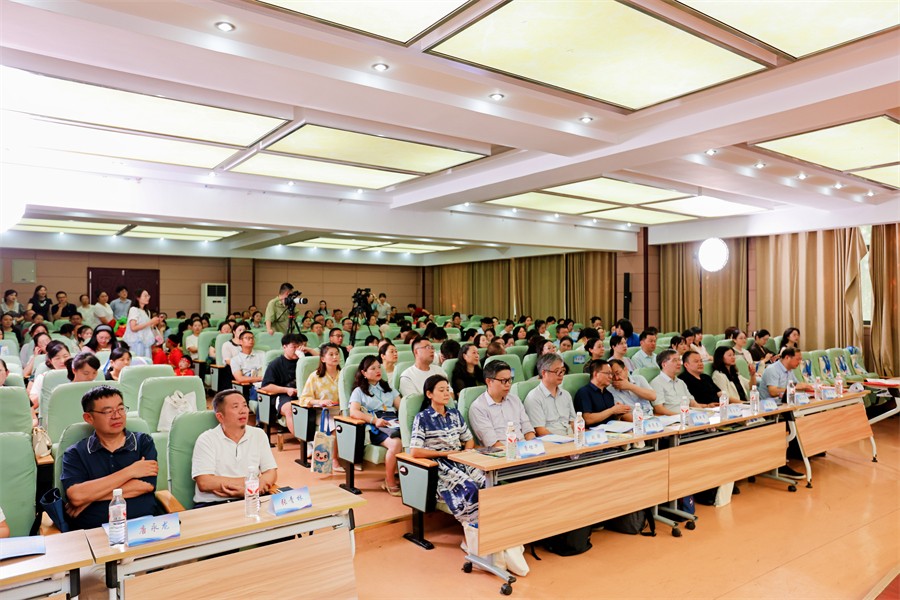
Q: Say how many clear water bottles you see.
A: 11